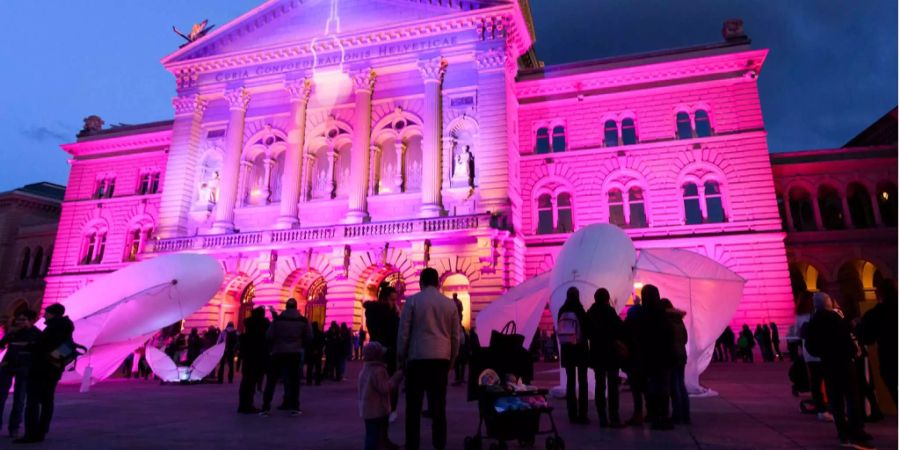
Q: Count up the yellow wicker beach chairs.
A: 0